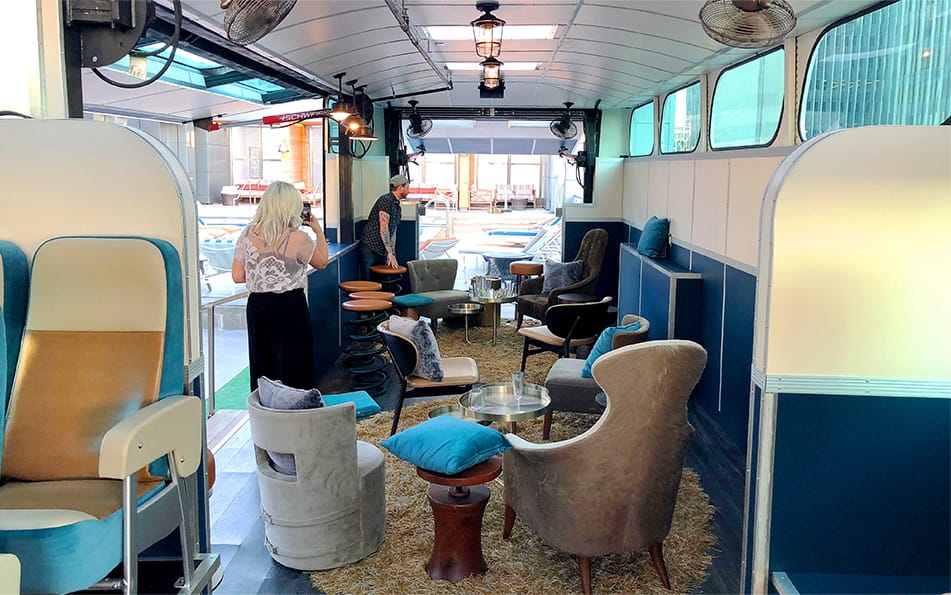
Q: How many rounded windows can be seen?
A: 4